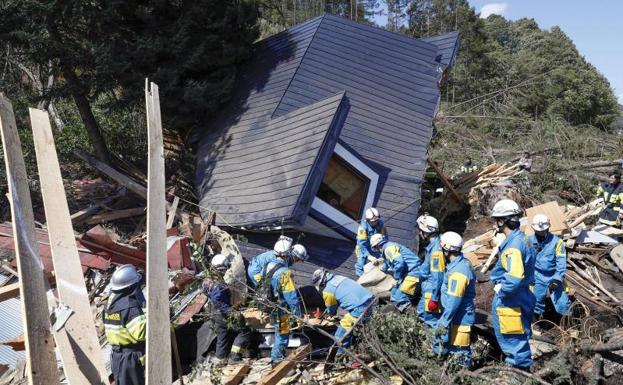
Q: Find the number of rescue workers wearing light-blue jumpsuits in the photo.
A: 9